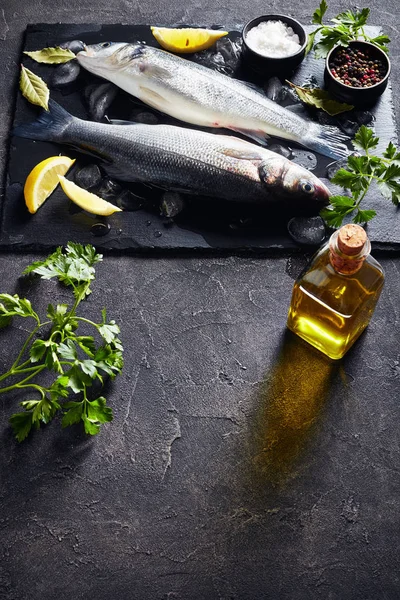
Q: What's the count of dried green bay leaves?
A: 3